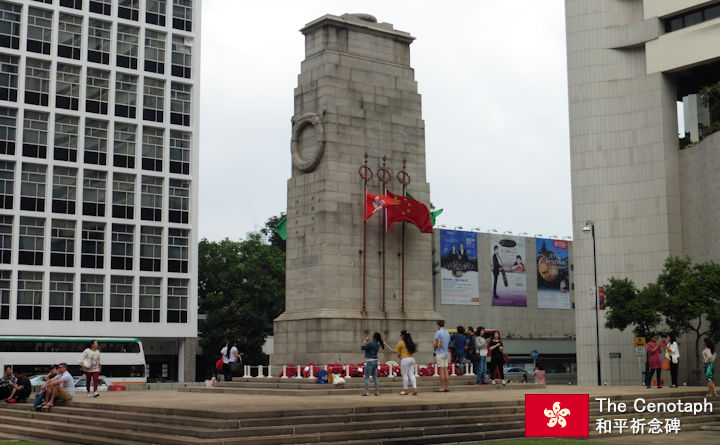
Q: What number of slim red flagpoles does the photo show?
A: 3